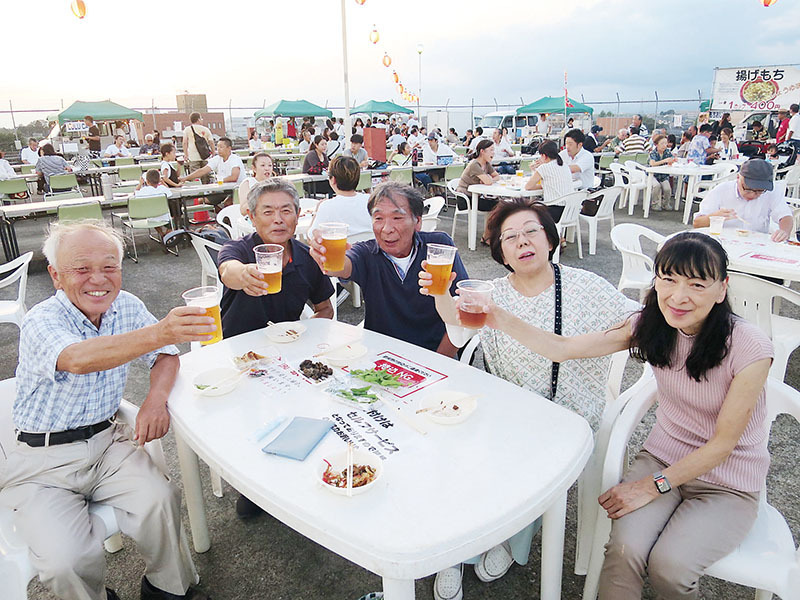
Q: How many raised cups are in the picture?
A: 5